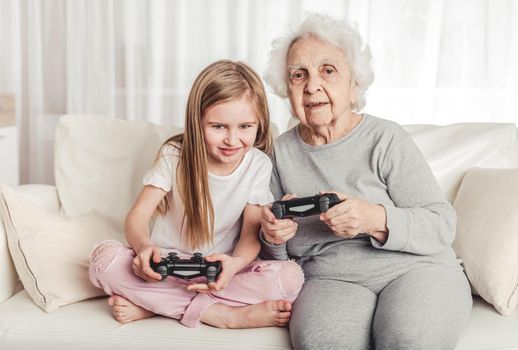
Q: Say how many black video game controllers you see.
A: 2